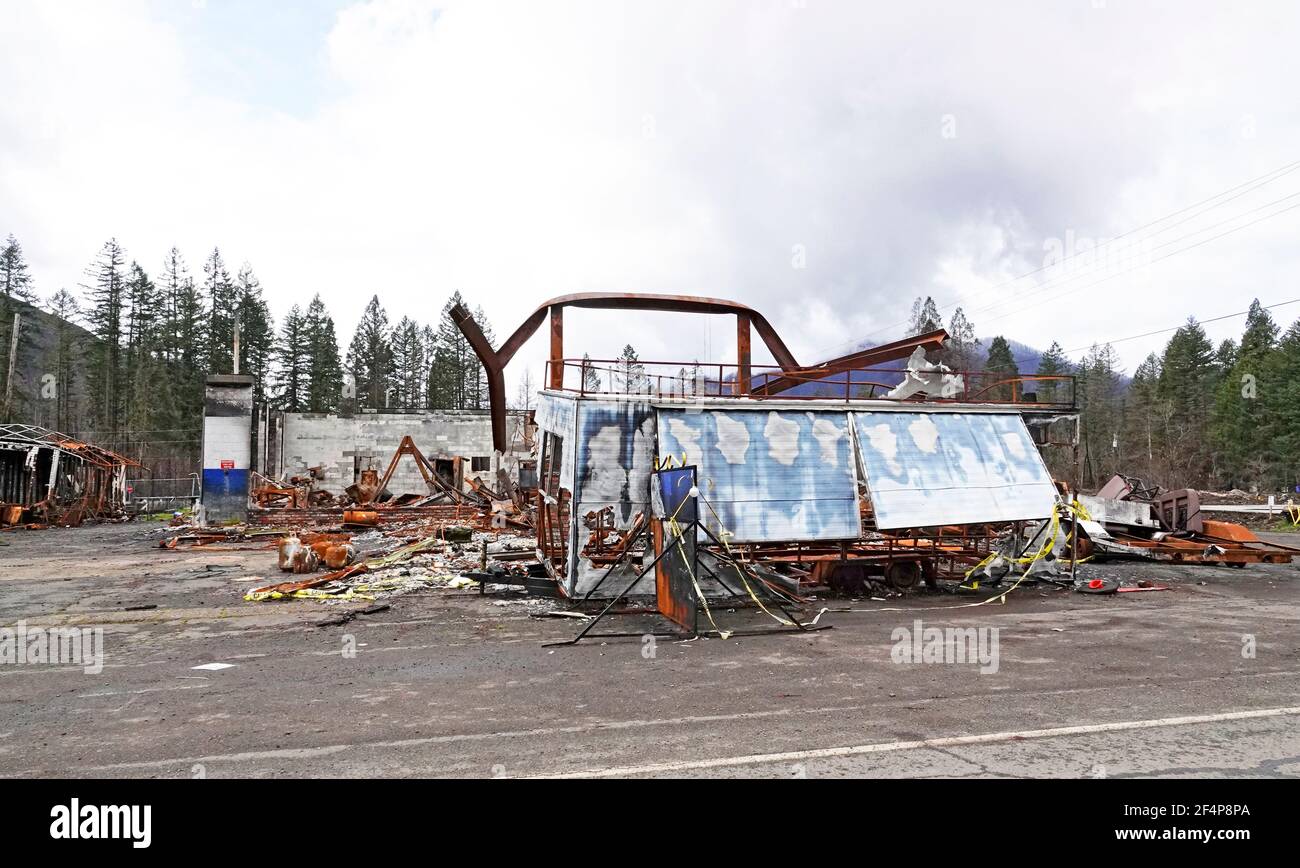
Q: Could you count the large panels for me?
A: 2